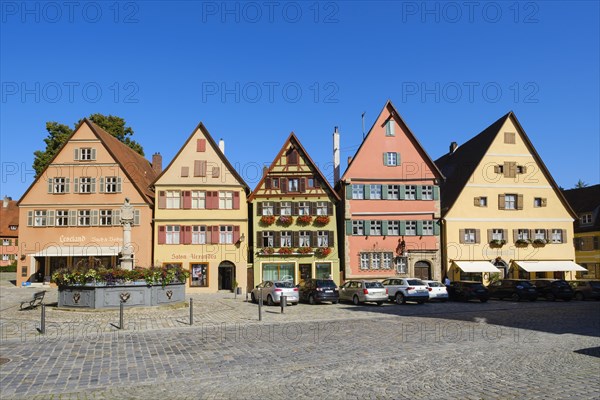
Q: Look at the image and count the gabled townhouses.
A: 5